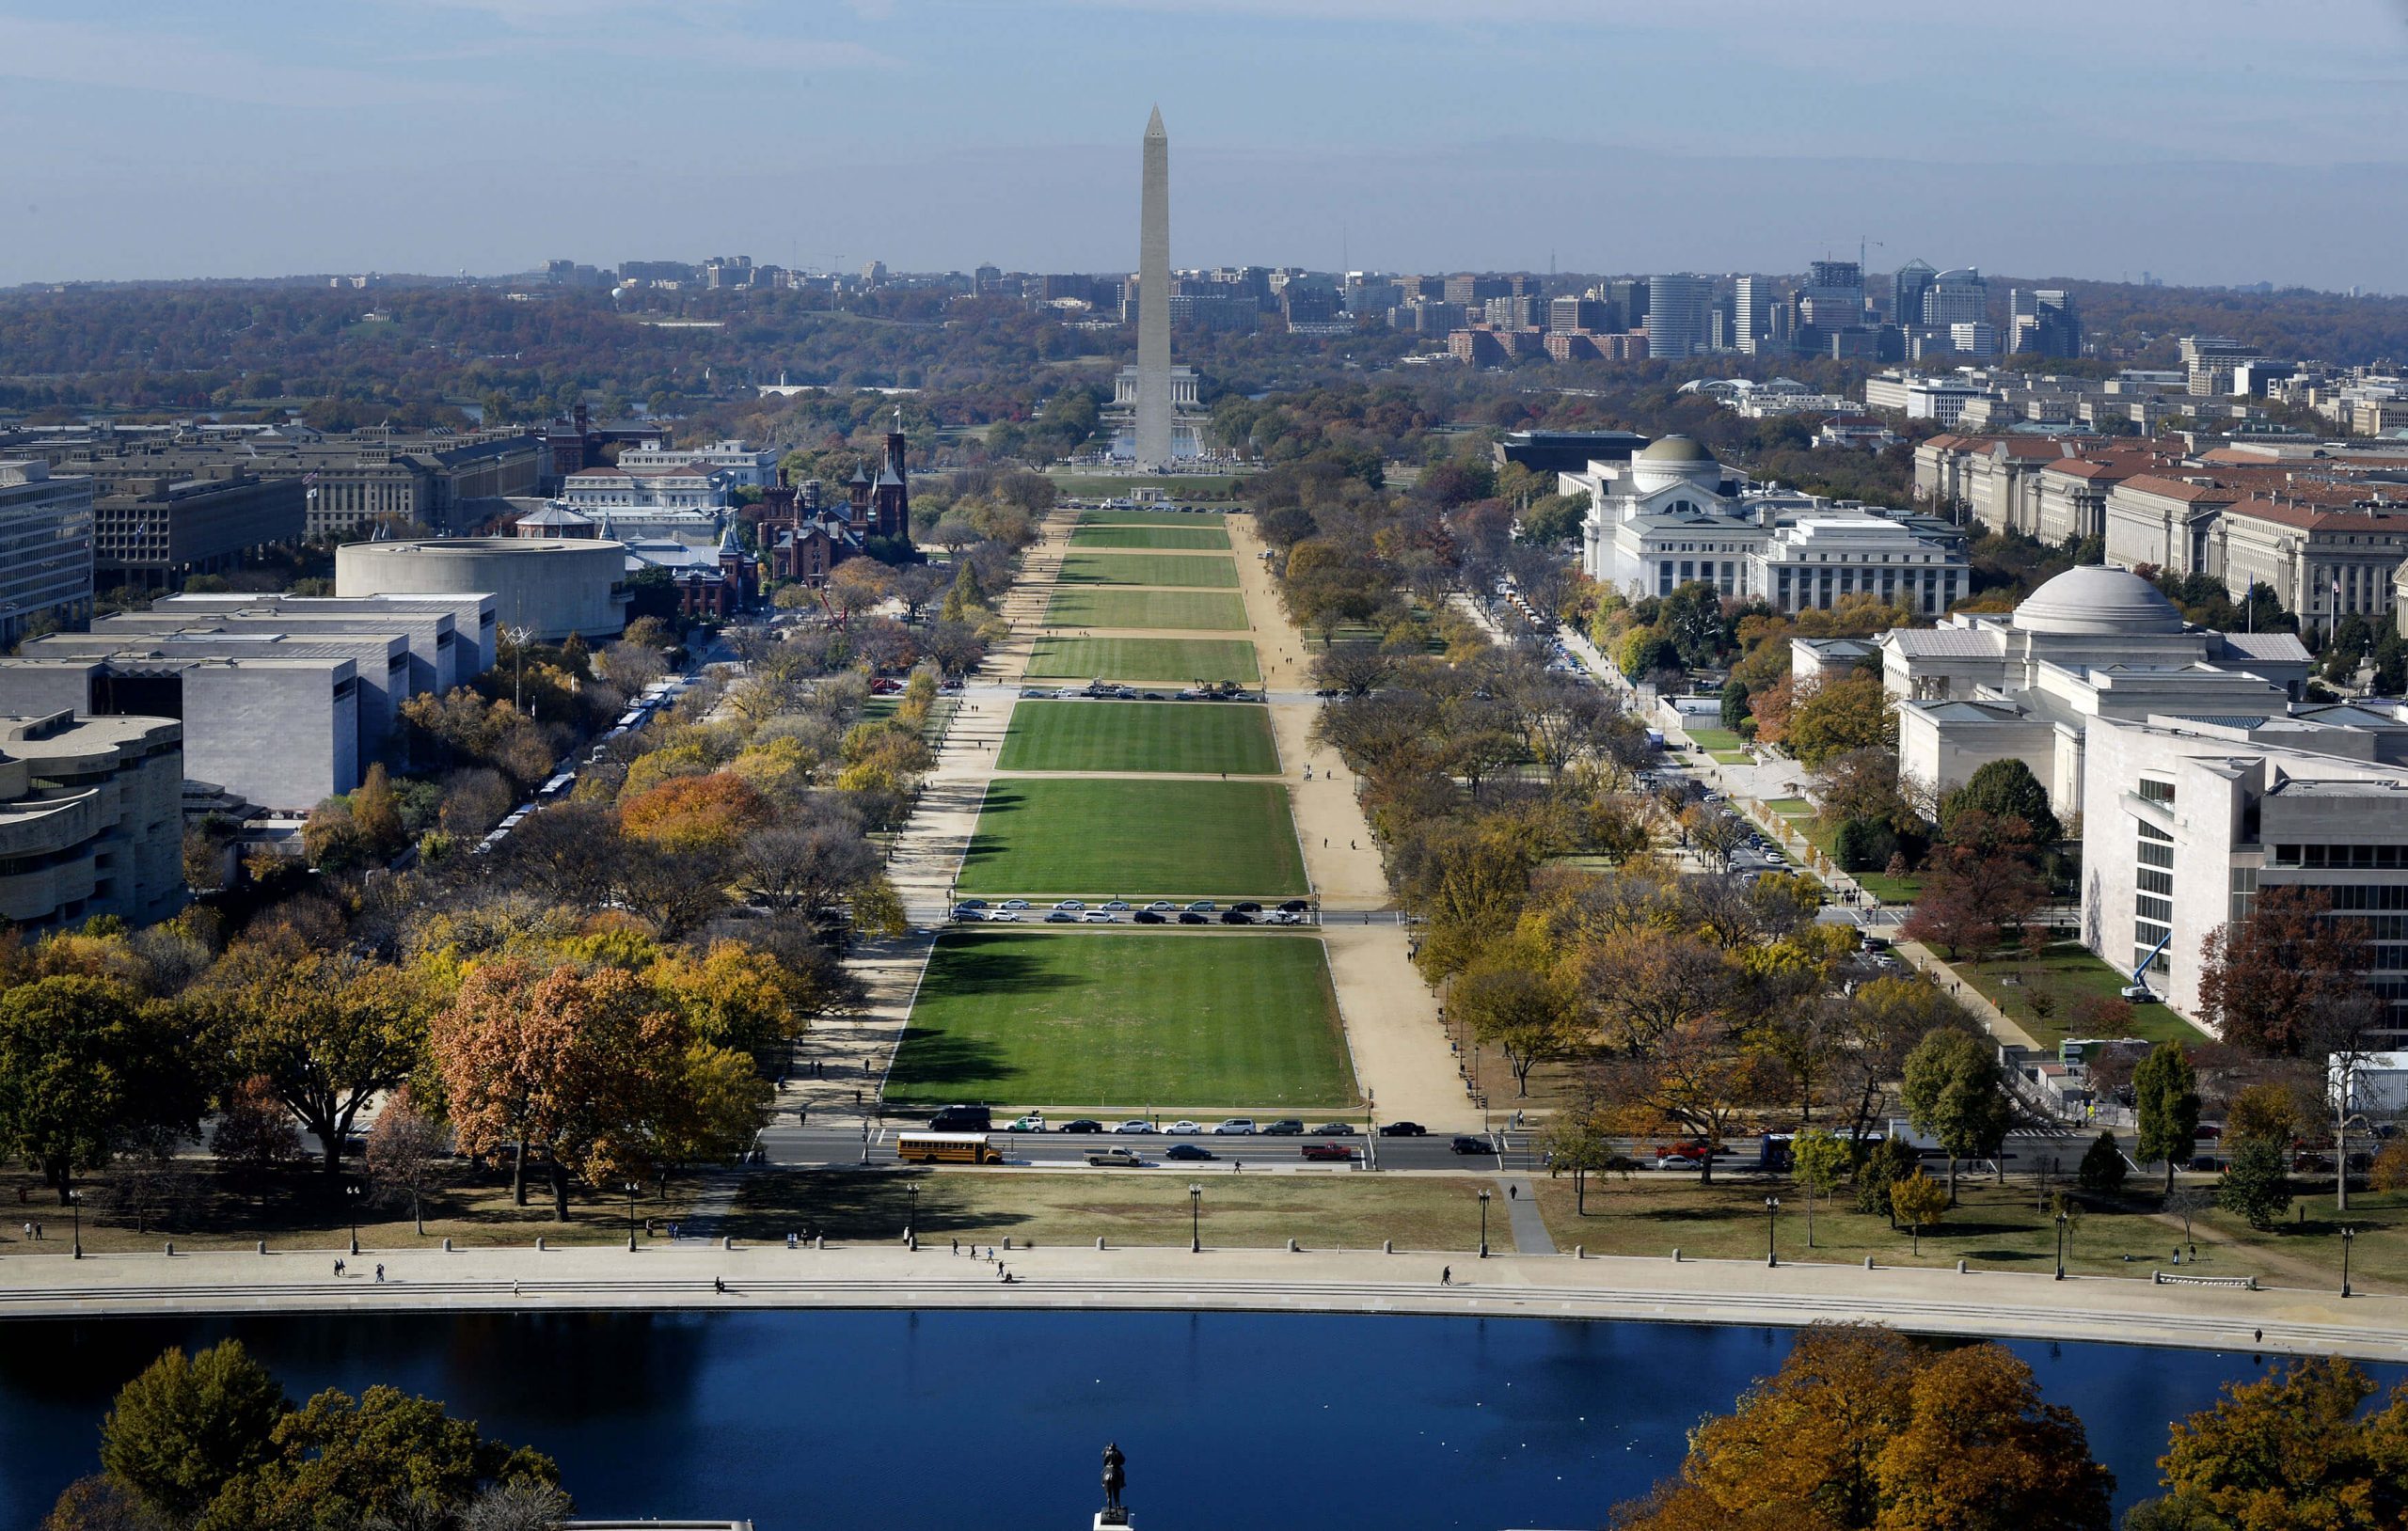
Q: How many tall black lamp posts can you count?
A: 9